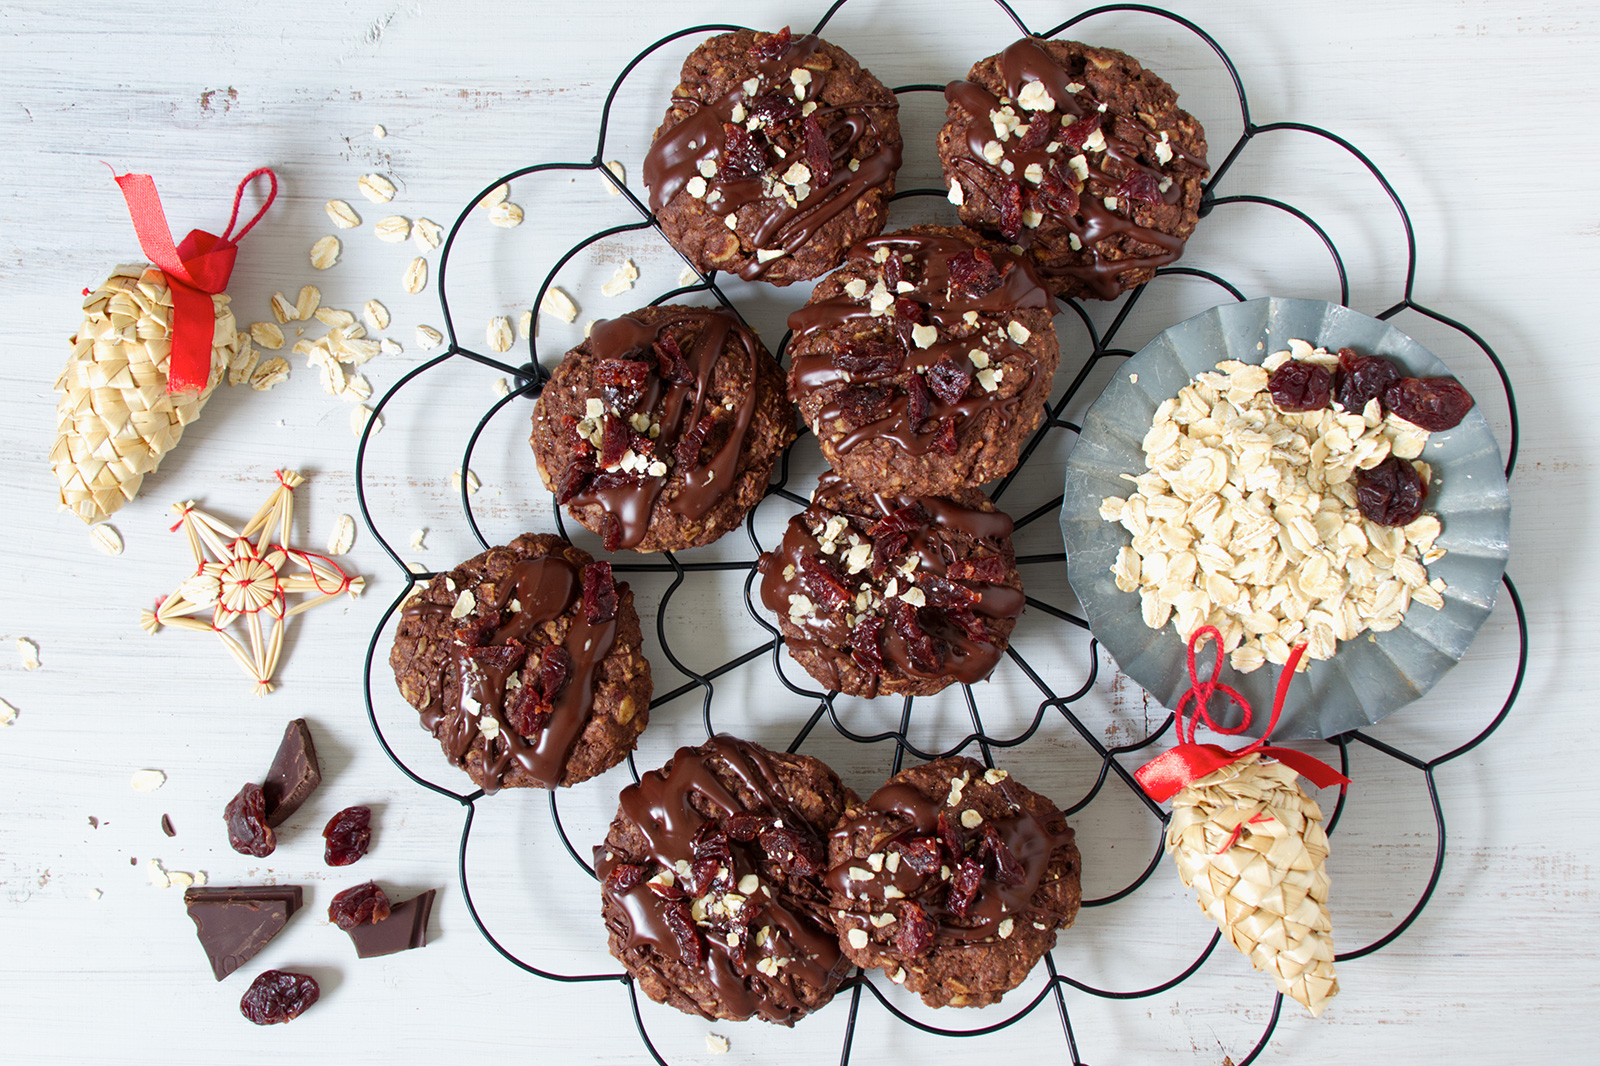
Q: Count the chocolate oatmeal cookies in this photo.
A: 8